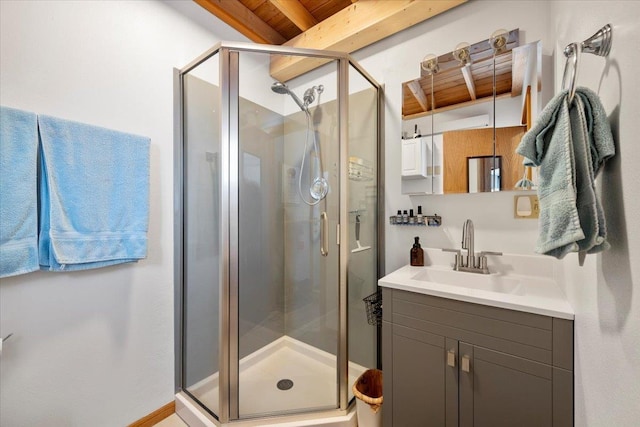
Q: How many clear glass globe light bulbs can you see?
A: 3